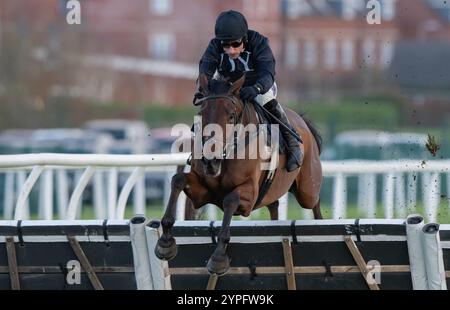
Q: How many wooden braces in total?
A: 5